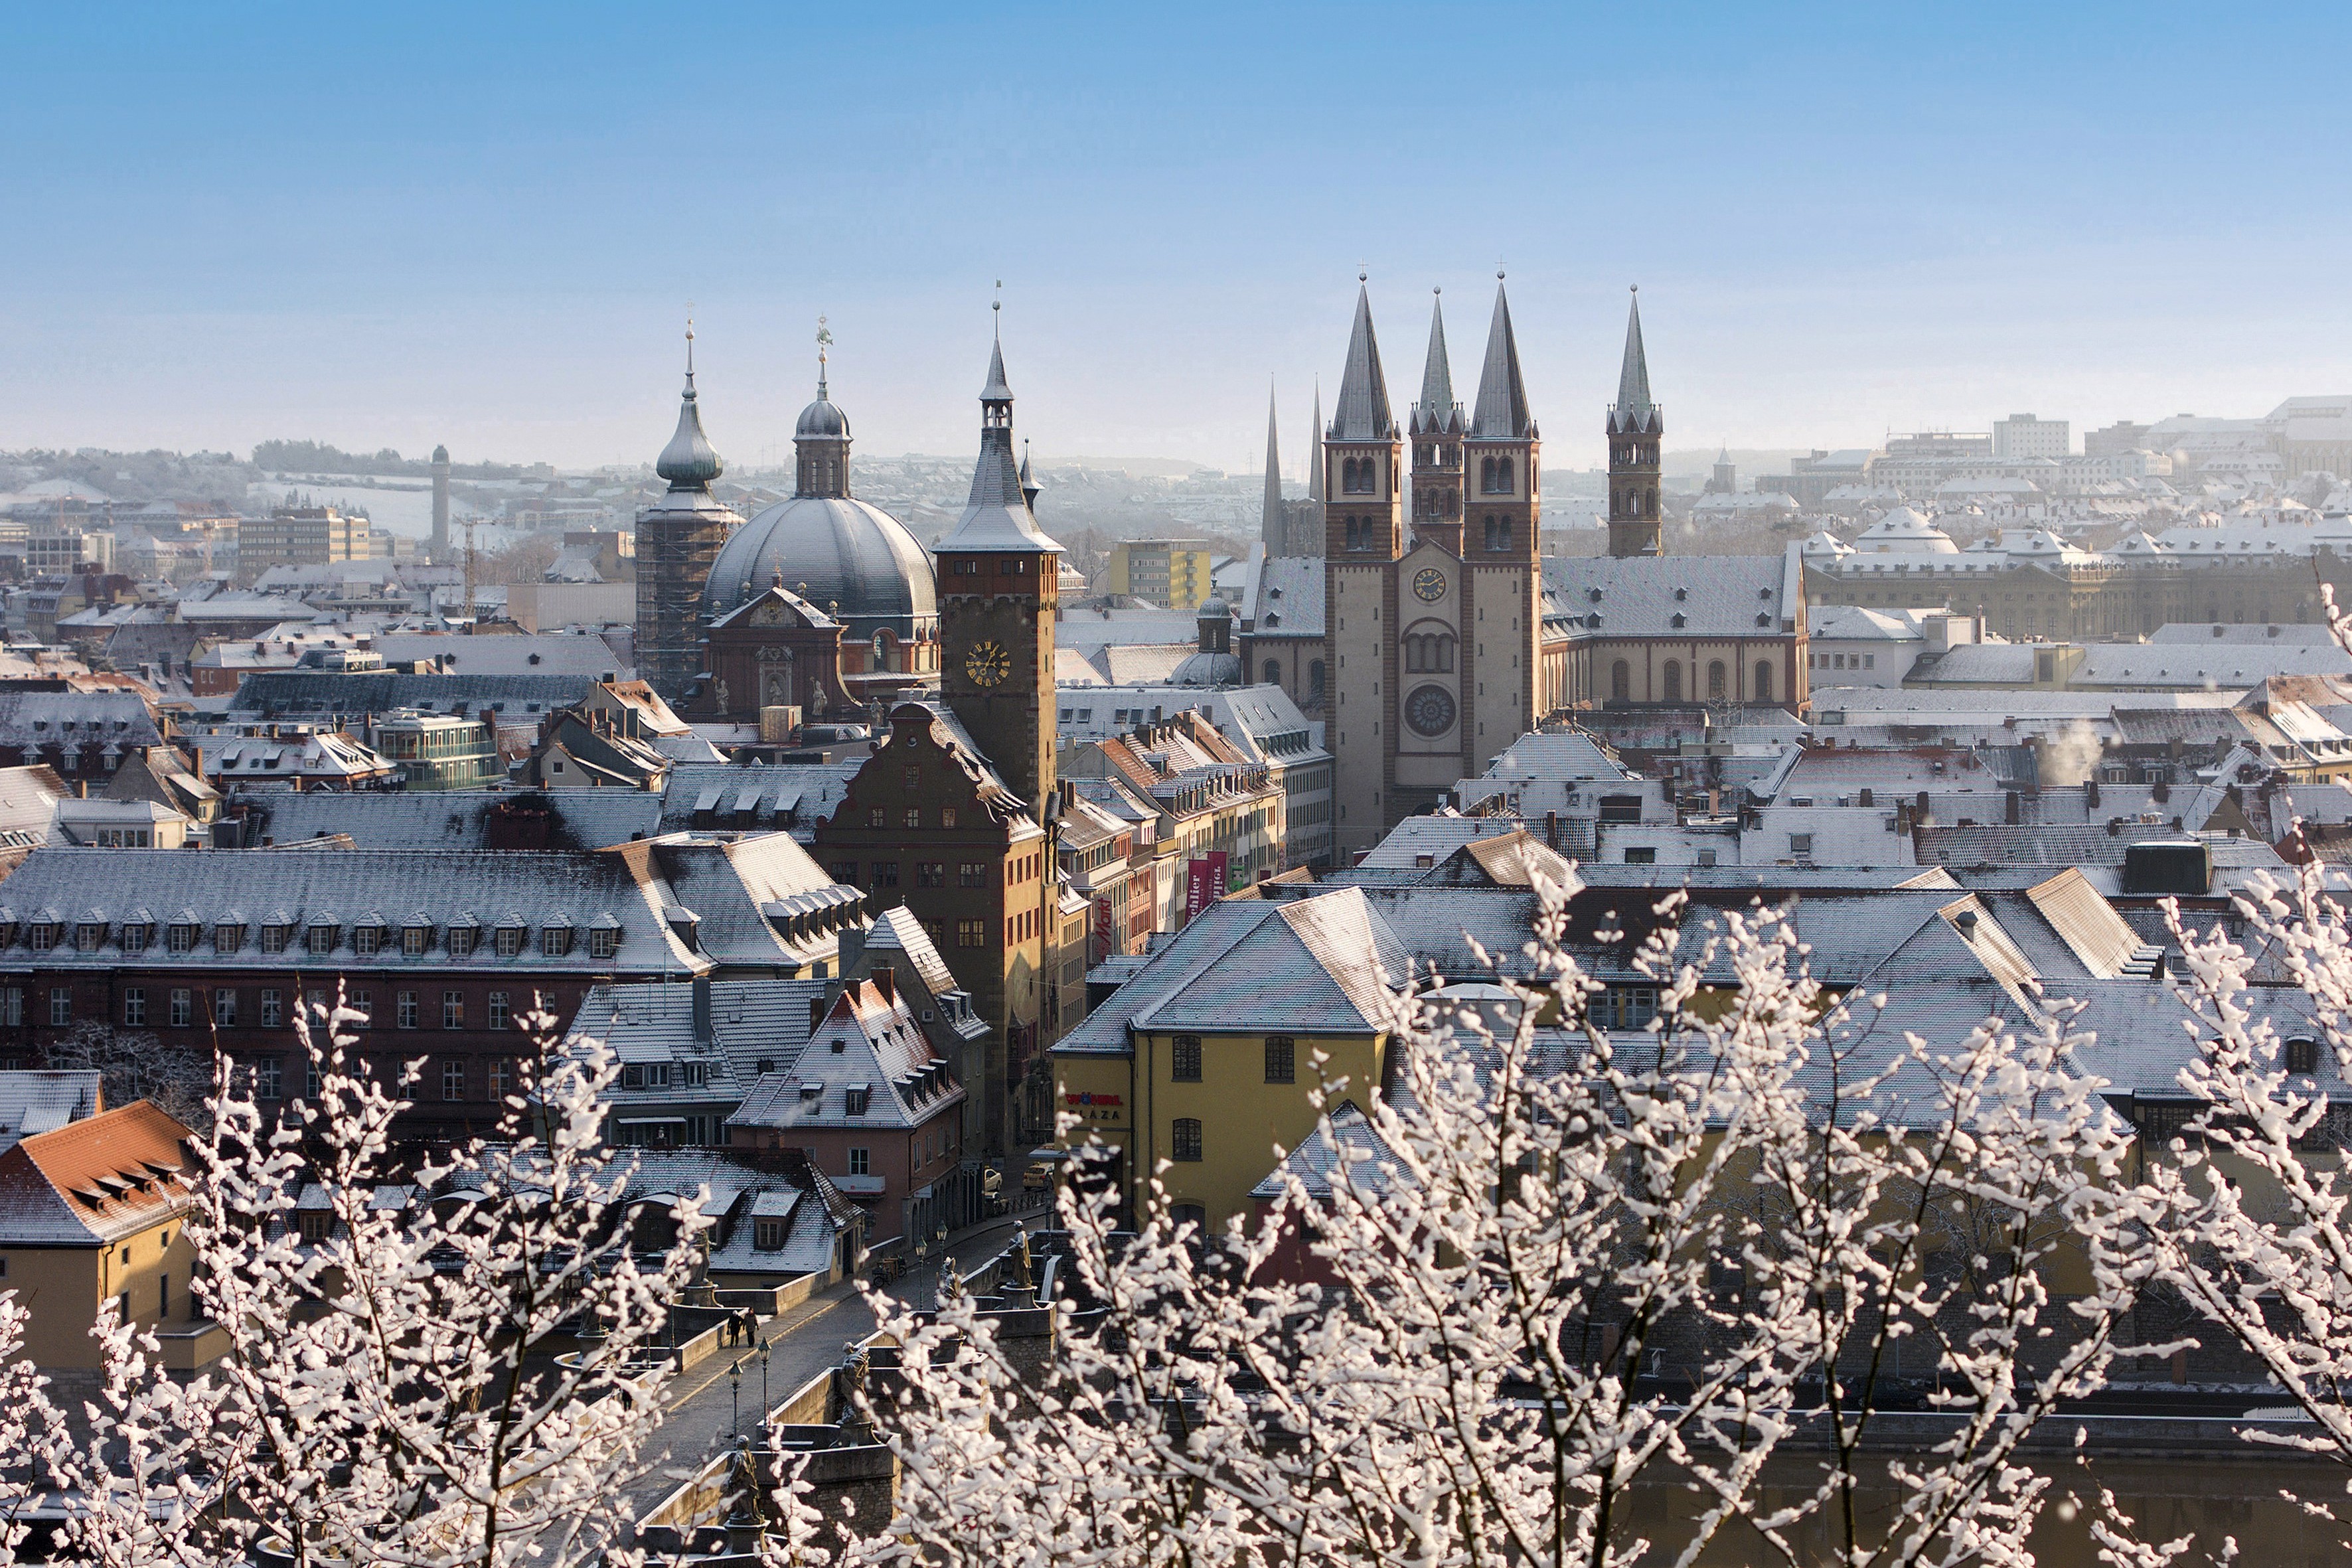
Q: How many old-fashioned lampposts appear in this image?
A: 4